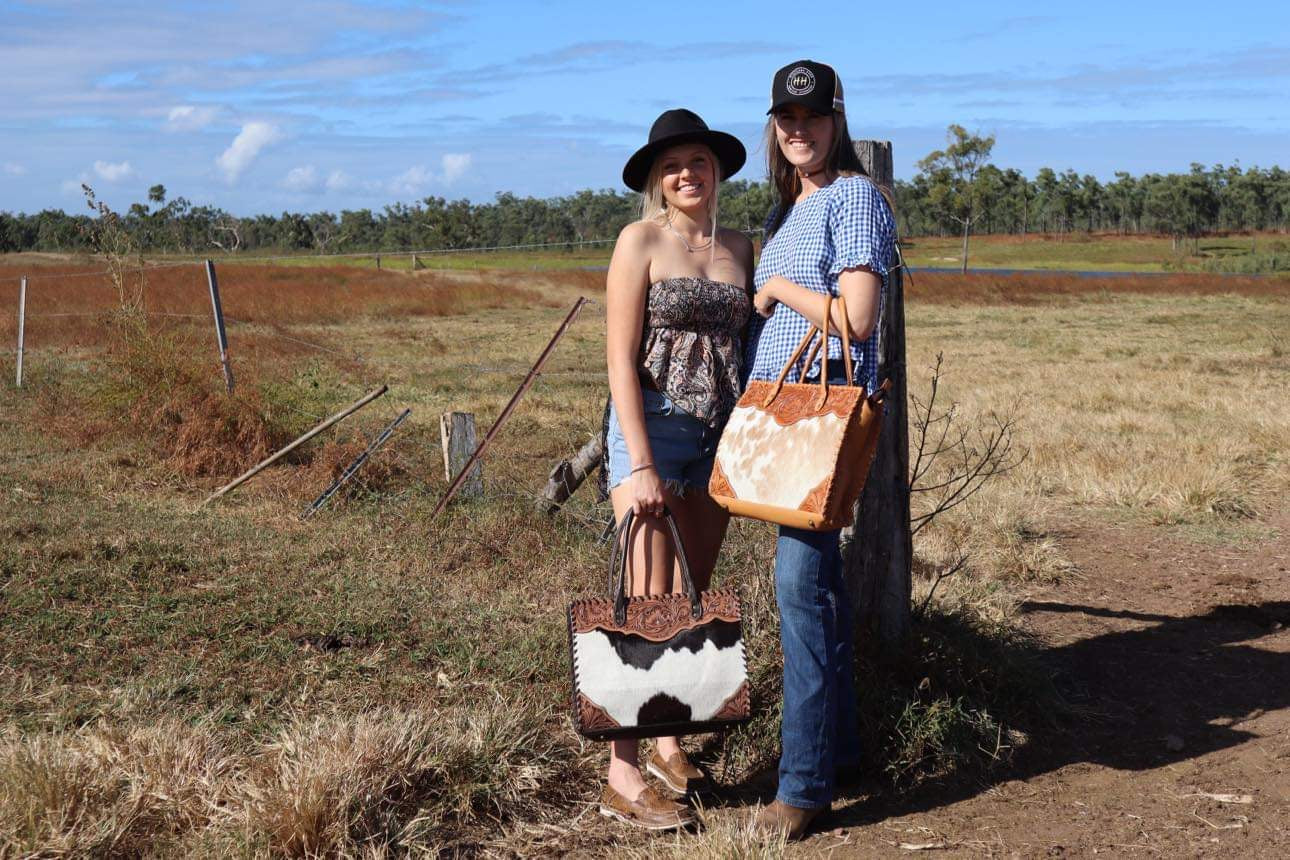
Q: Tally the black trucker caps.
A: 1